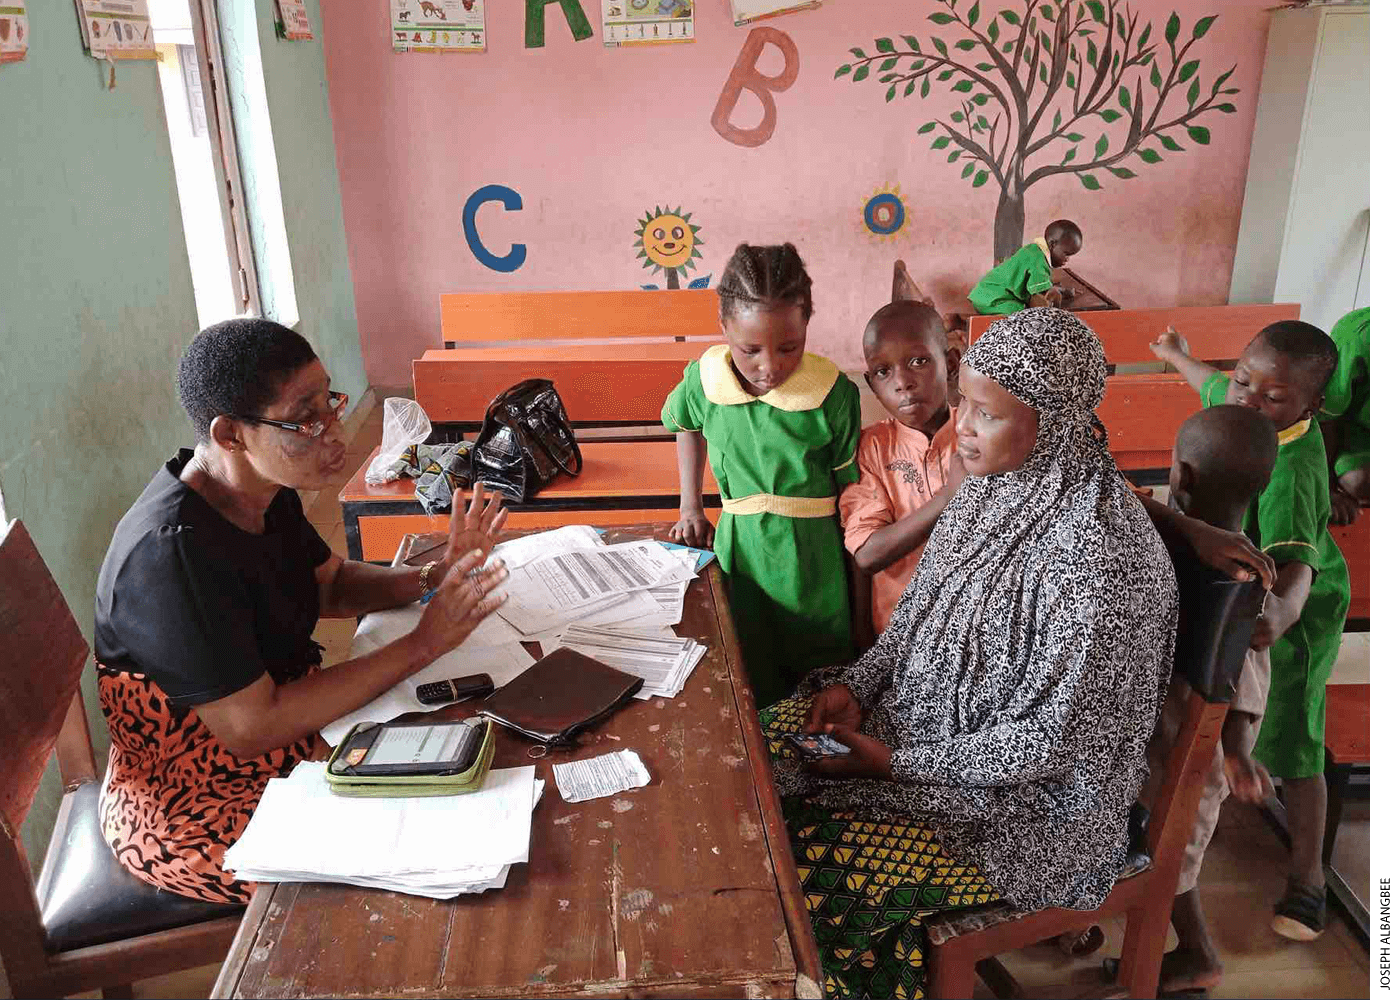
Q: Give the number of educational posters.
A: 6